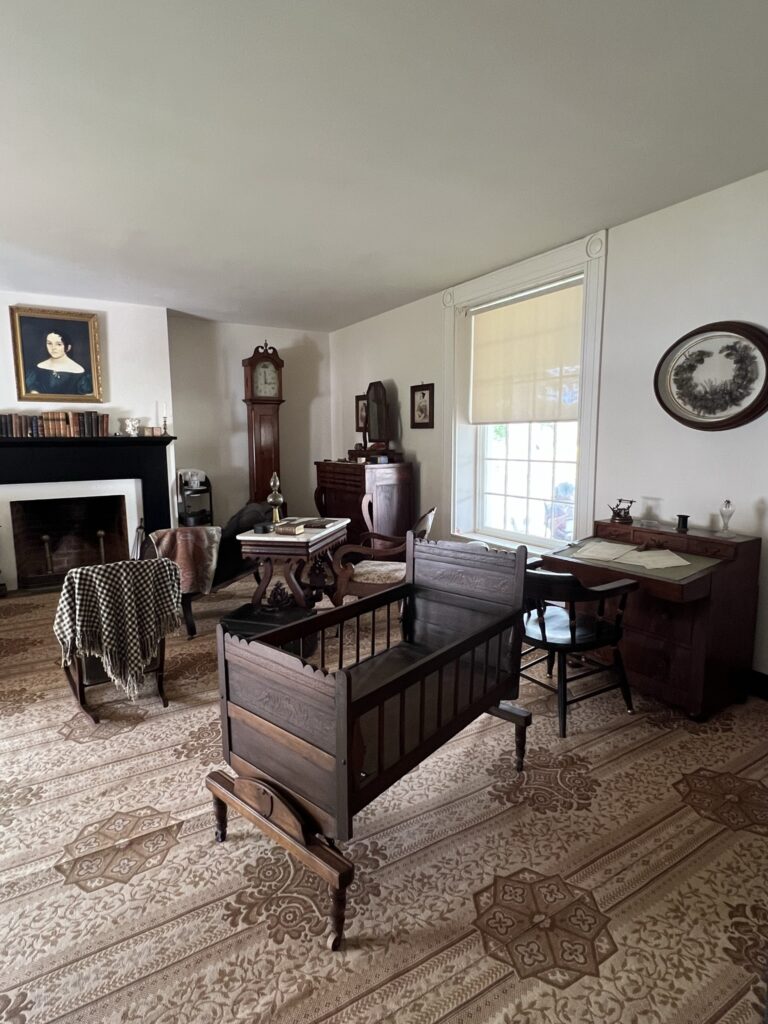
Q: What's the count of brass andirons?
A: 2